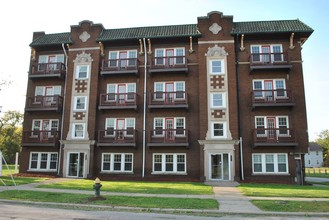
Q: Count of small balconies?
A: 12